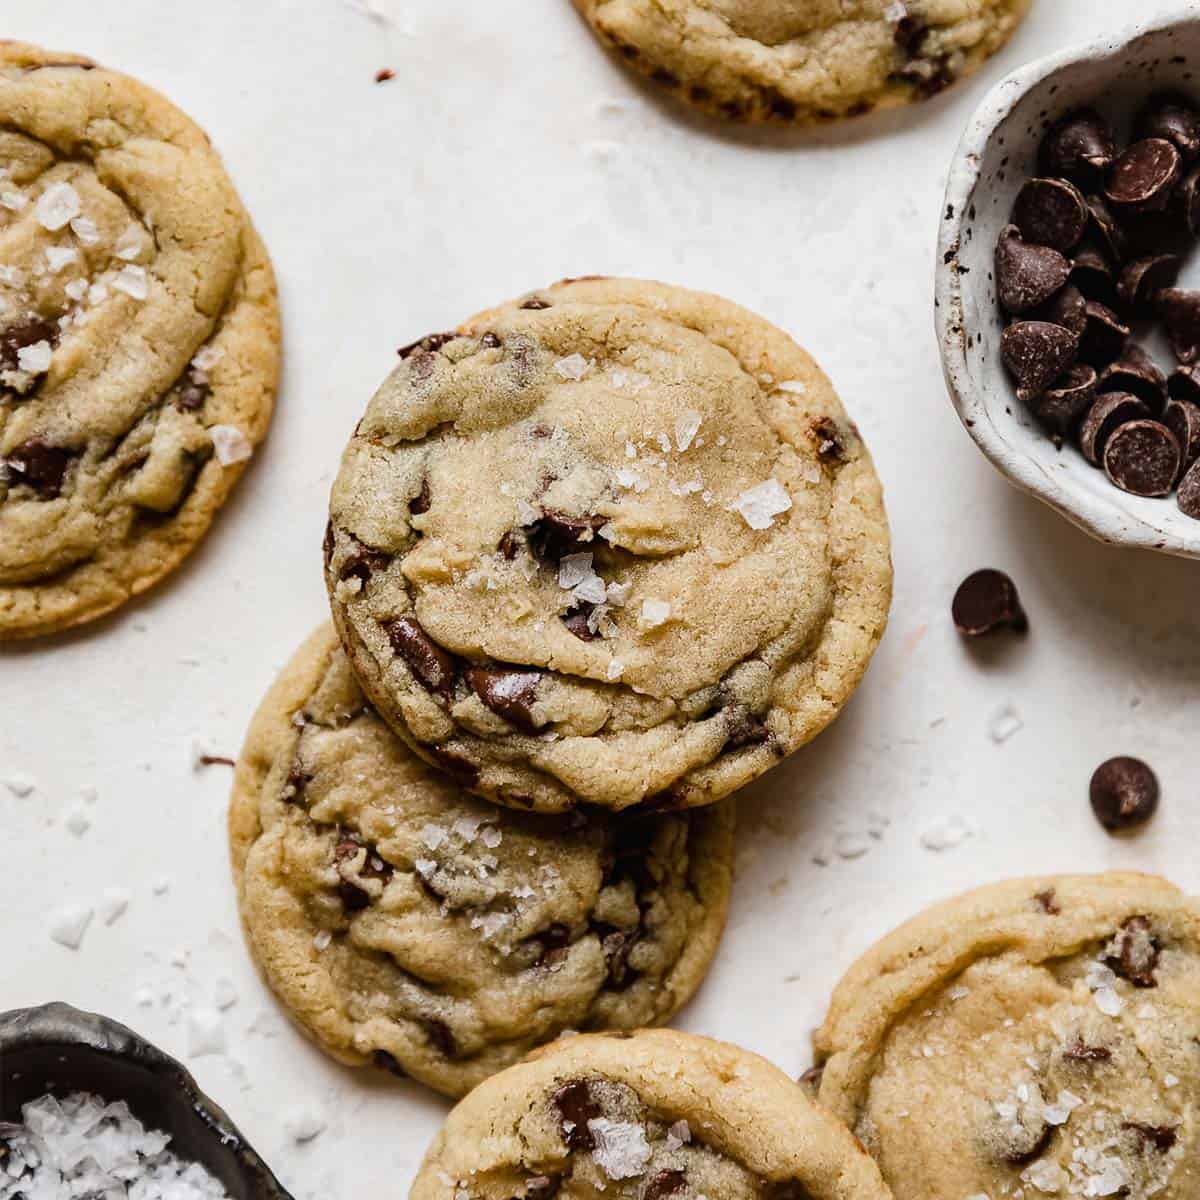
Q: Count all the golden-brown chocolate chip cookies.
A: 6